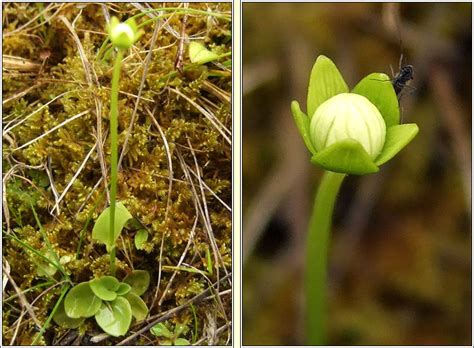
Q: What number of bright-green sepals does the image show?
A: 5